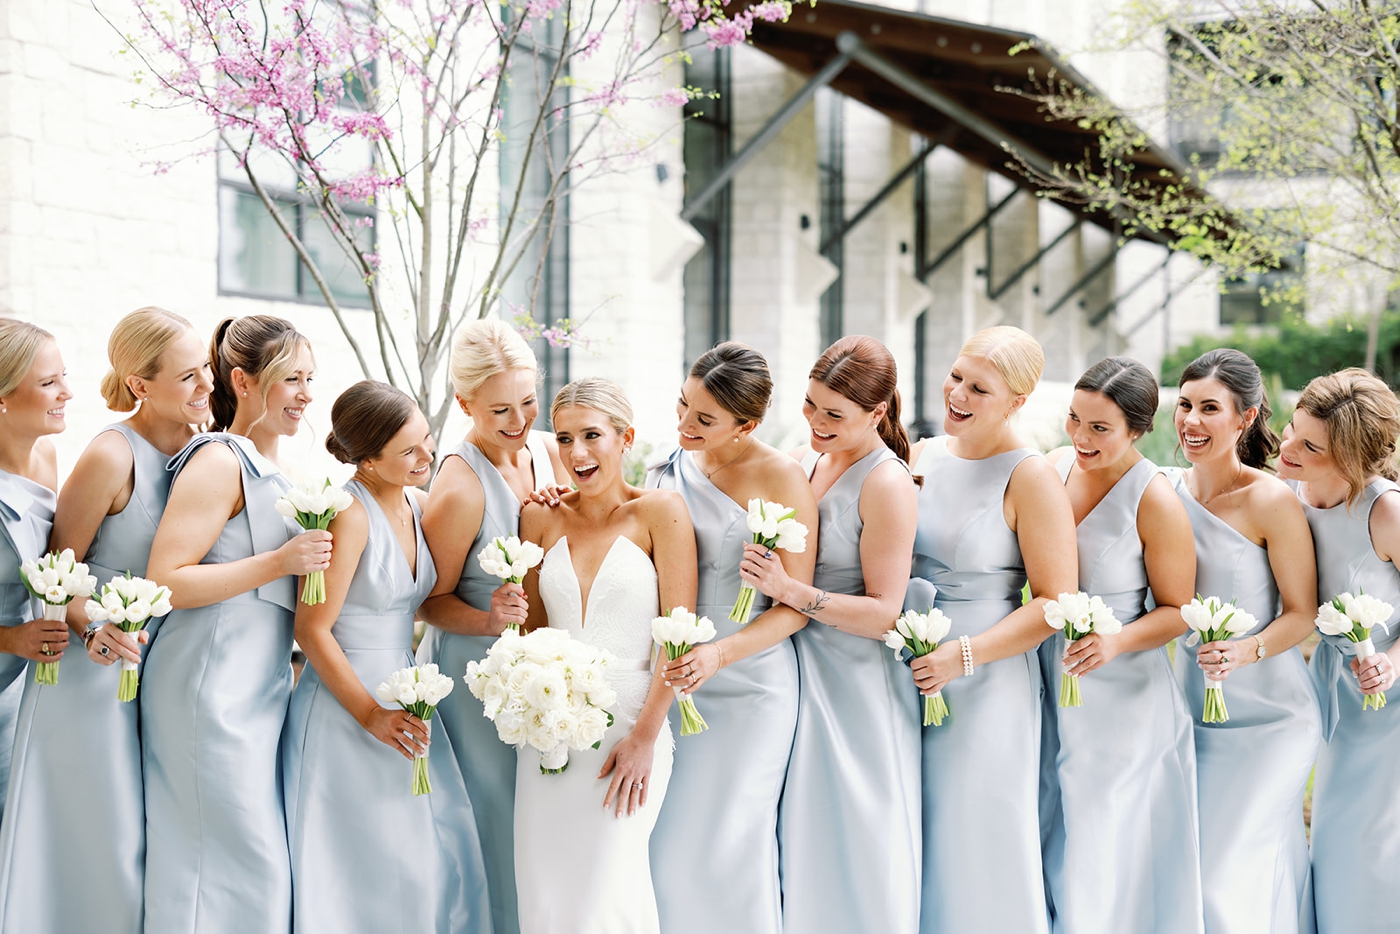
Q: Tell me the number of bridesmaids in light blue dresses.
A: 11